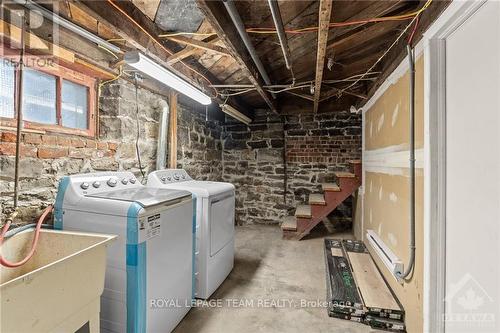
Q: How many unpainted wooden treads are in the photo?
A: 6